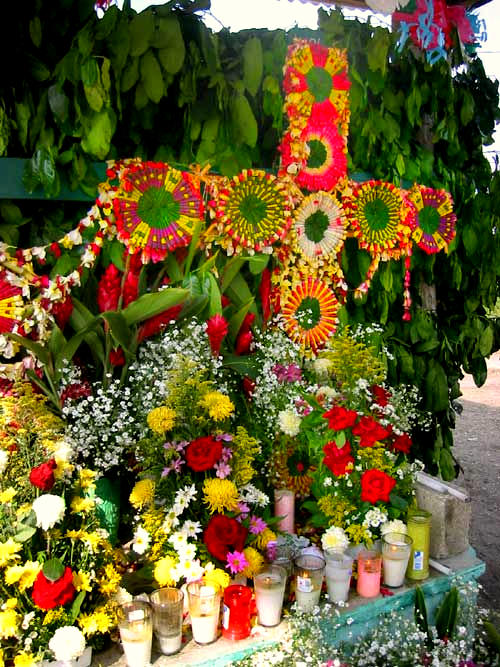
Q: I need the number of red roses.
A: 10